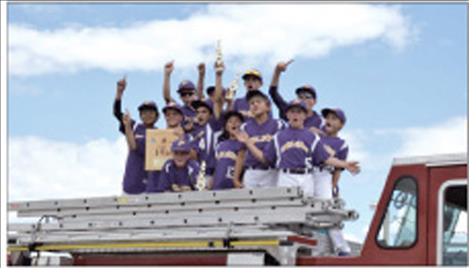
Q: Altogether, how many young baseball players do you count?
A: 12